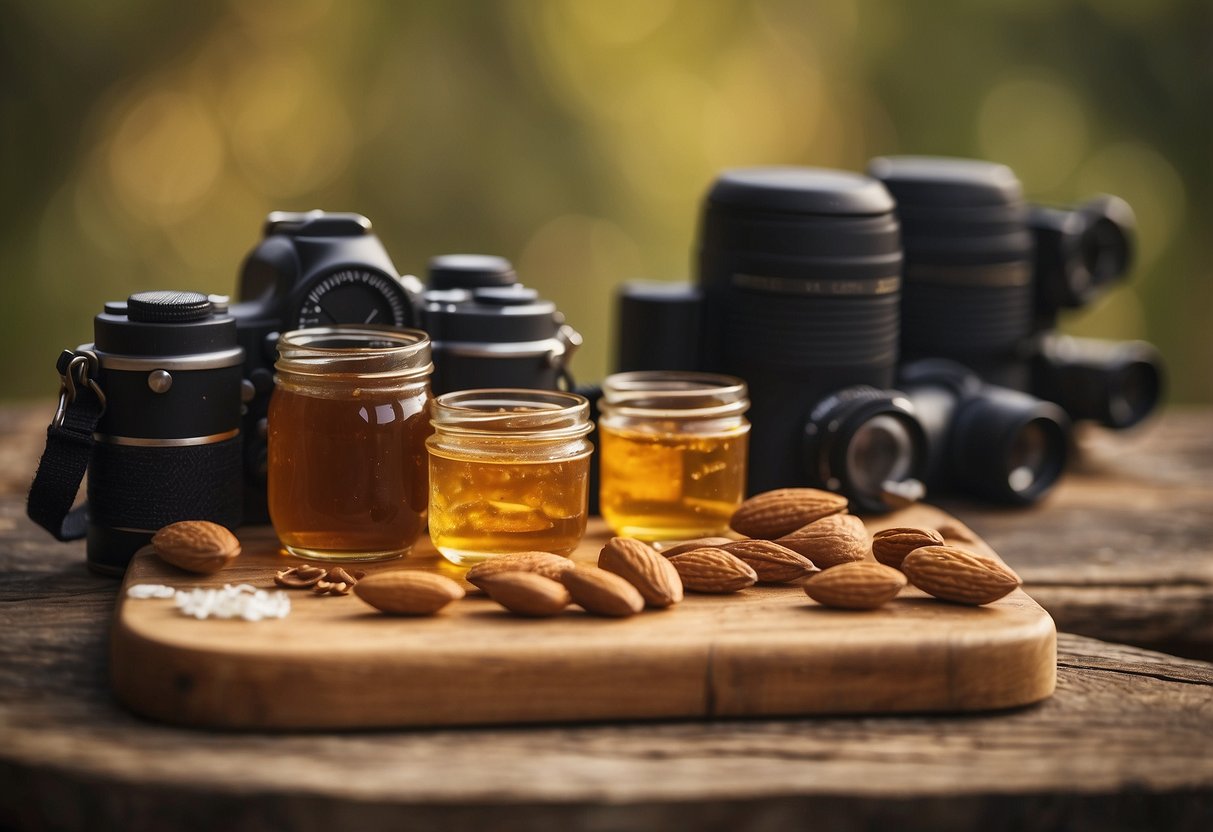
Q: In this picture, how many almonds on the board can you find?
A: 14